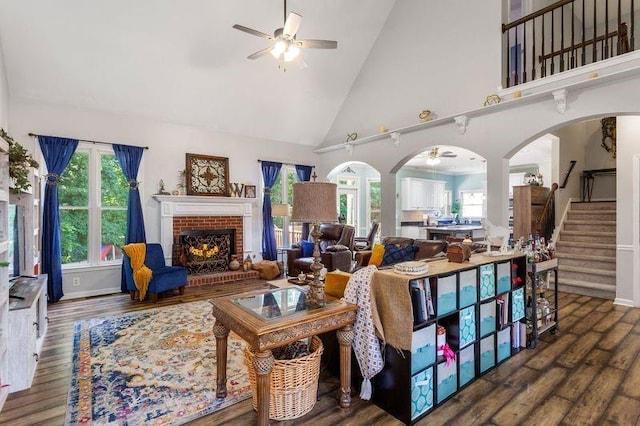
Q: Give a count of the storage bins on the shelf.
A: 13